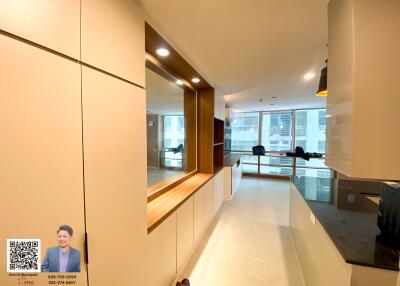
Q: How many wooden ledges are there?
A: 1